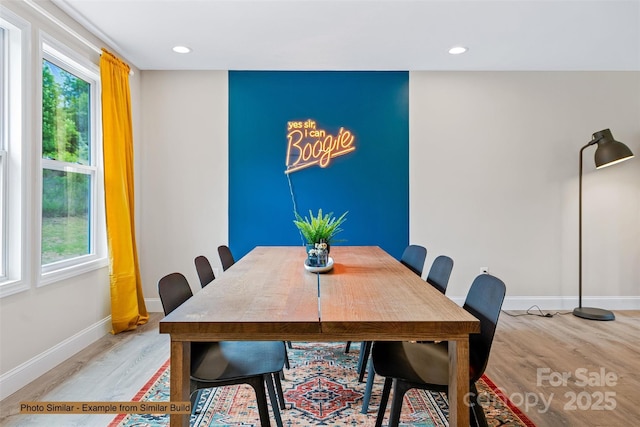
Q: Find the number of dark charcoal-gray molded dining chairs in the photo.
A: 6